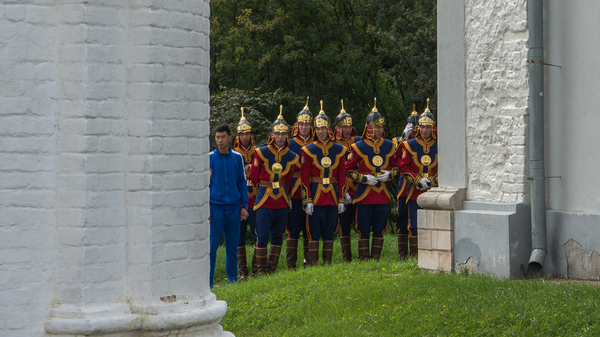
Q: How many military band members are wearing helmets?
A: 8